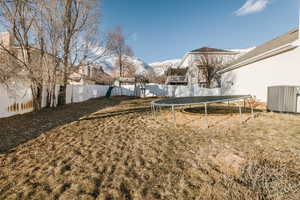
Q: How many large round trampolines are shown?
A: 1